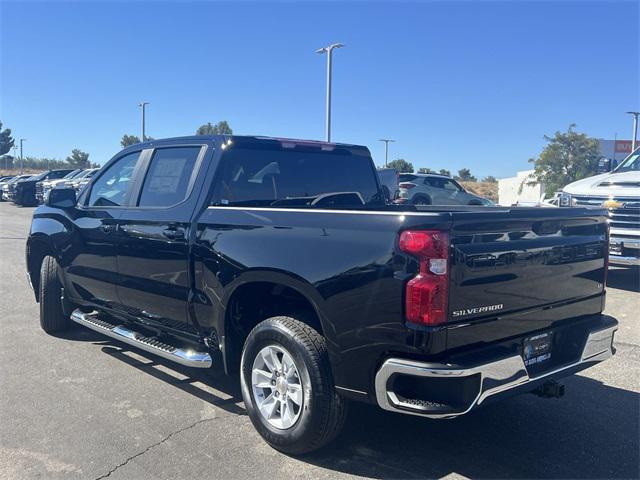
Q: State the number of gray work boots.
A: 0